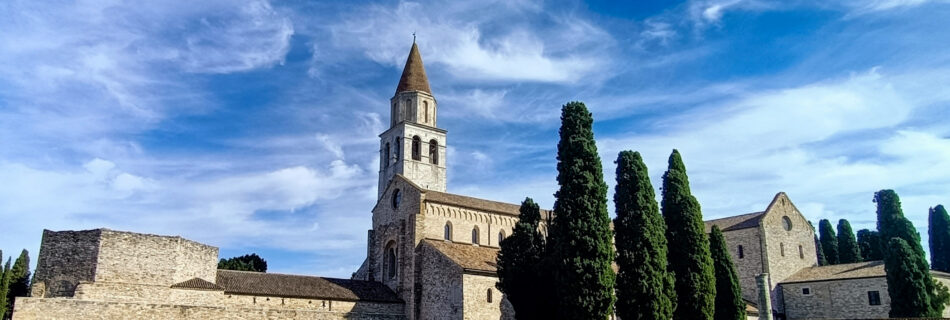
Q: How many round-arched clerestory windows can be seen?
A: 3